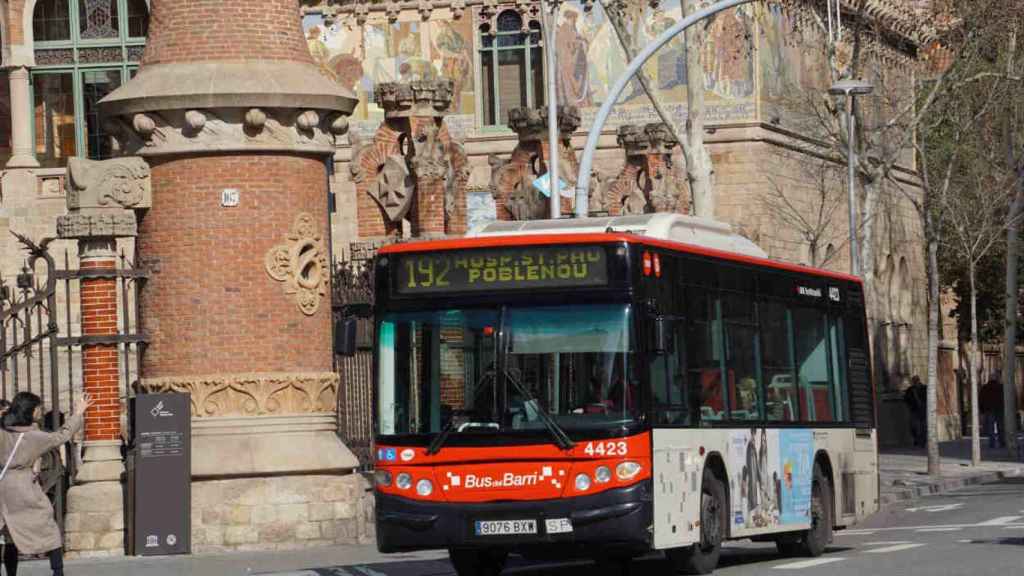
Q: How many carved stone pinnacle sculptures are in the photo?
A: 3